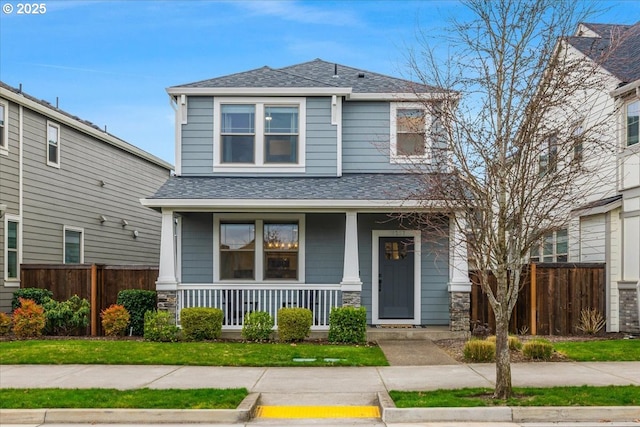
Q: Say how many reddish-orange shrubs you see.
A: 3